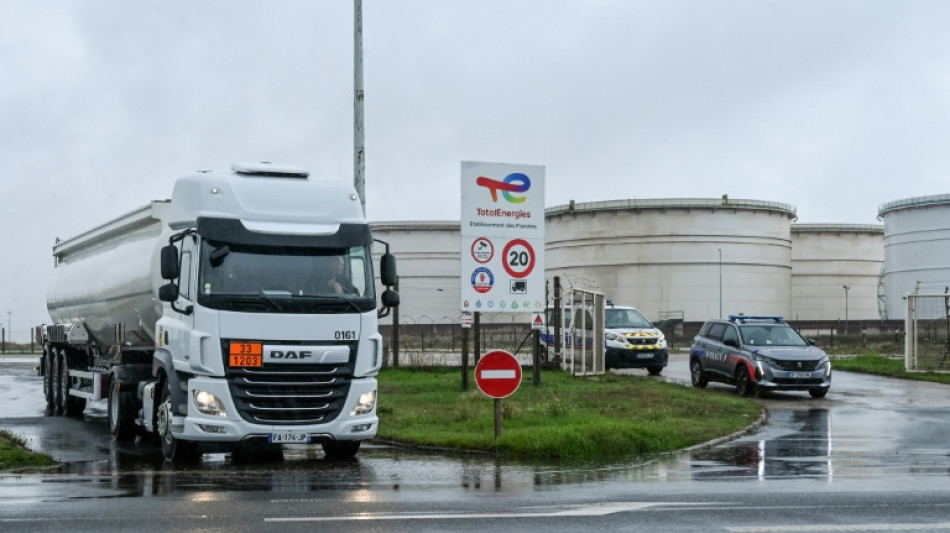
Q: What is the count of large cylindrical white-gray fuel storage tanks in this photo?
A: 4